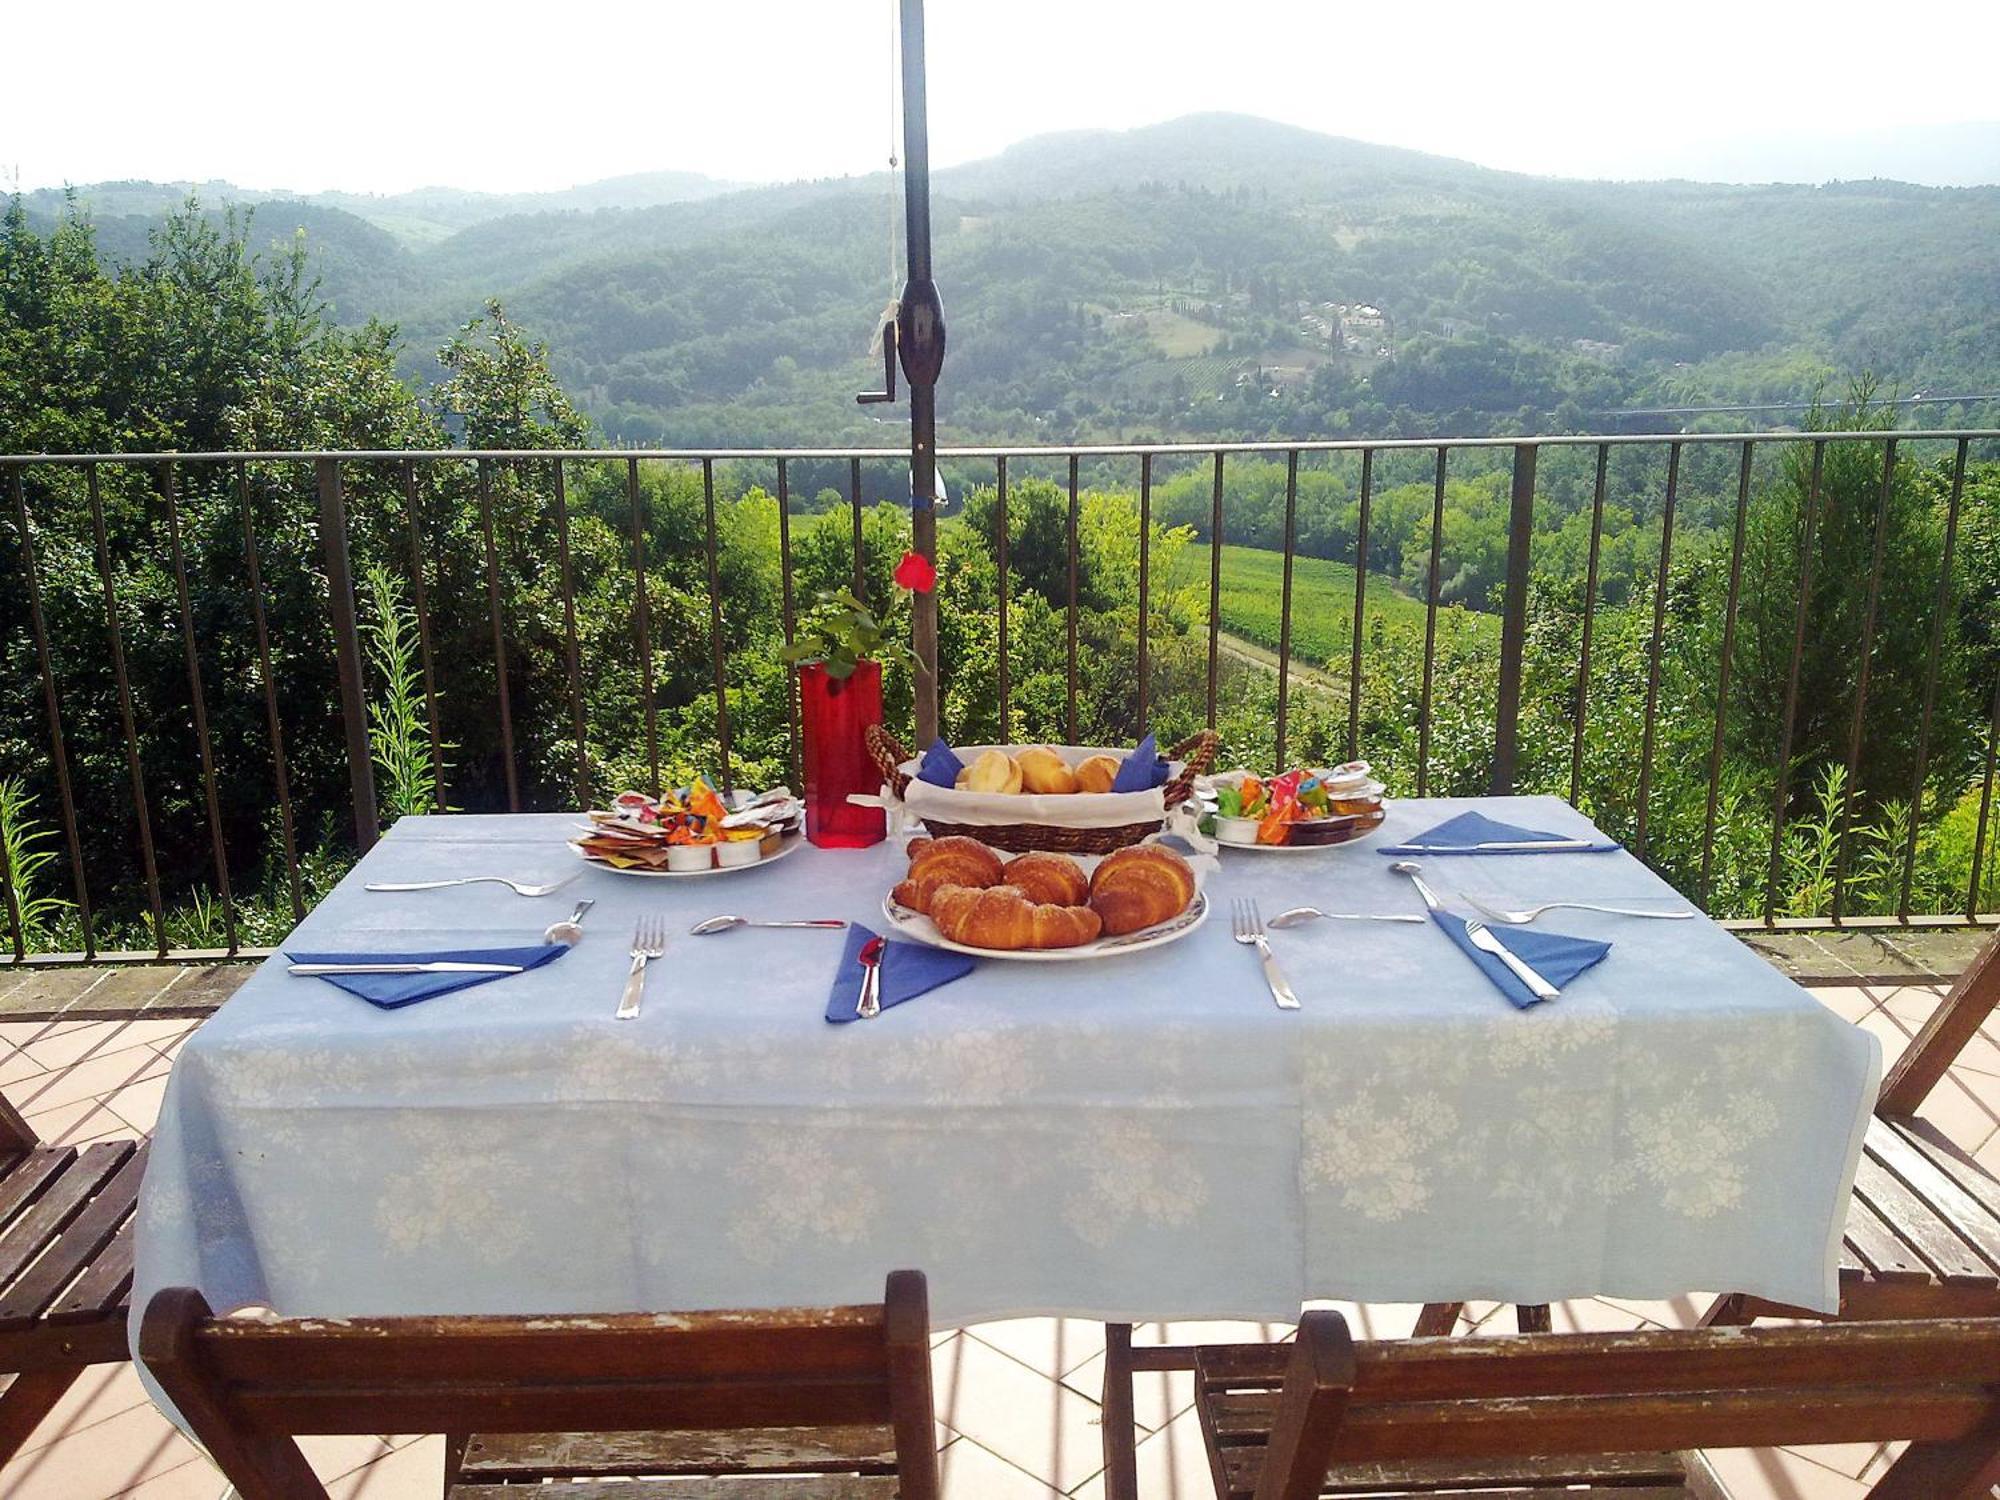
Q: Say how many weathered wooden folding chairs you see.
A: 4